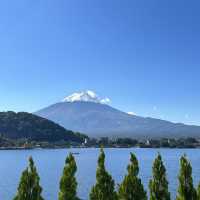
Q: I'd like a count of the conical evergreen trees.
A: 6